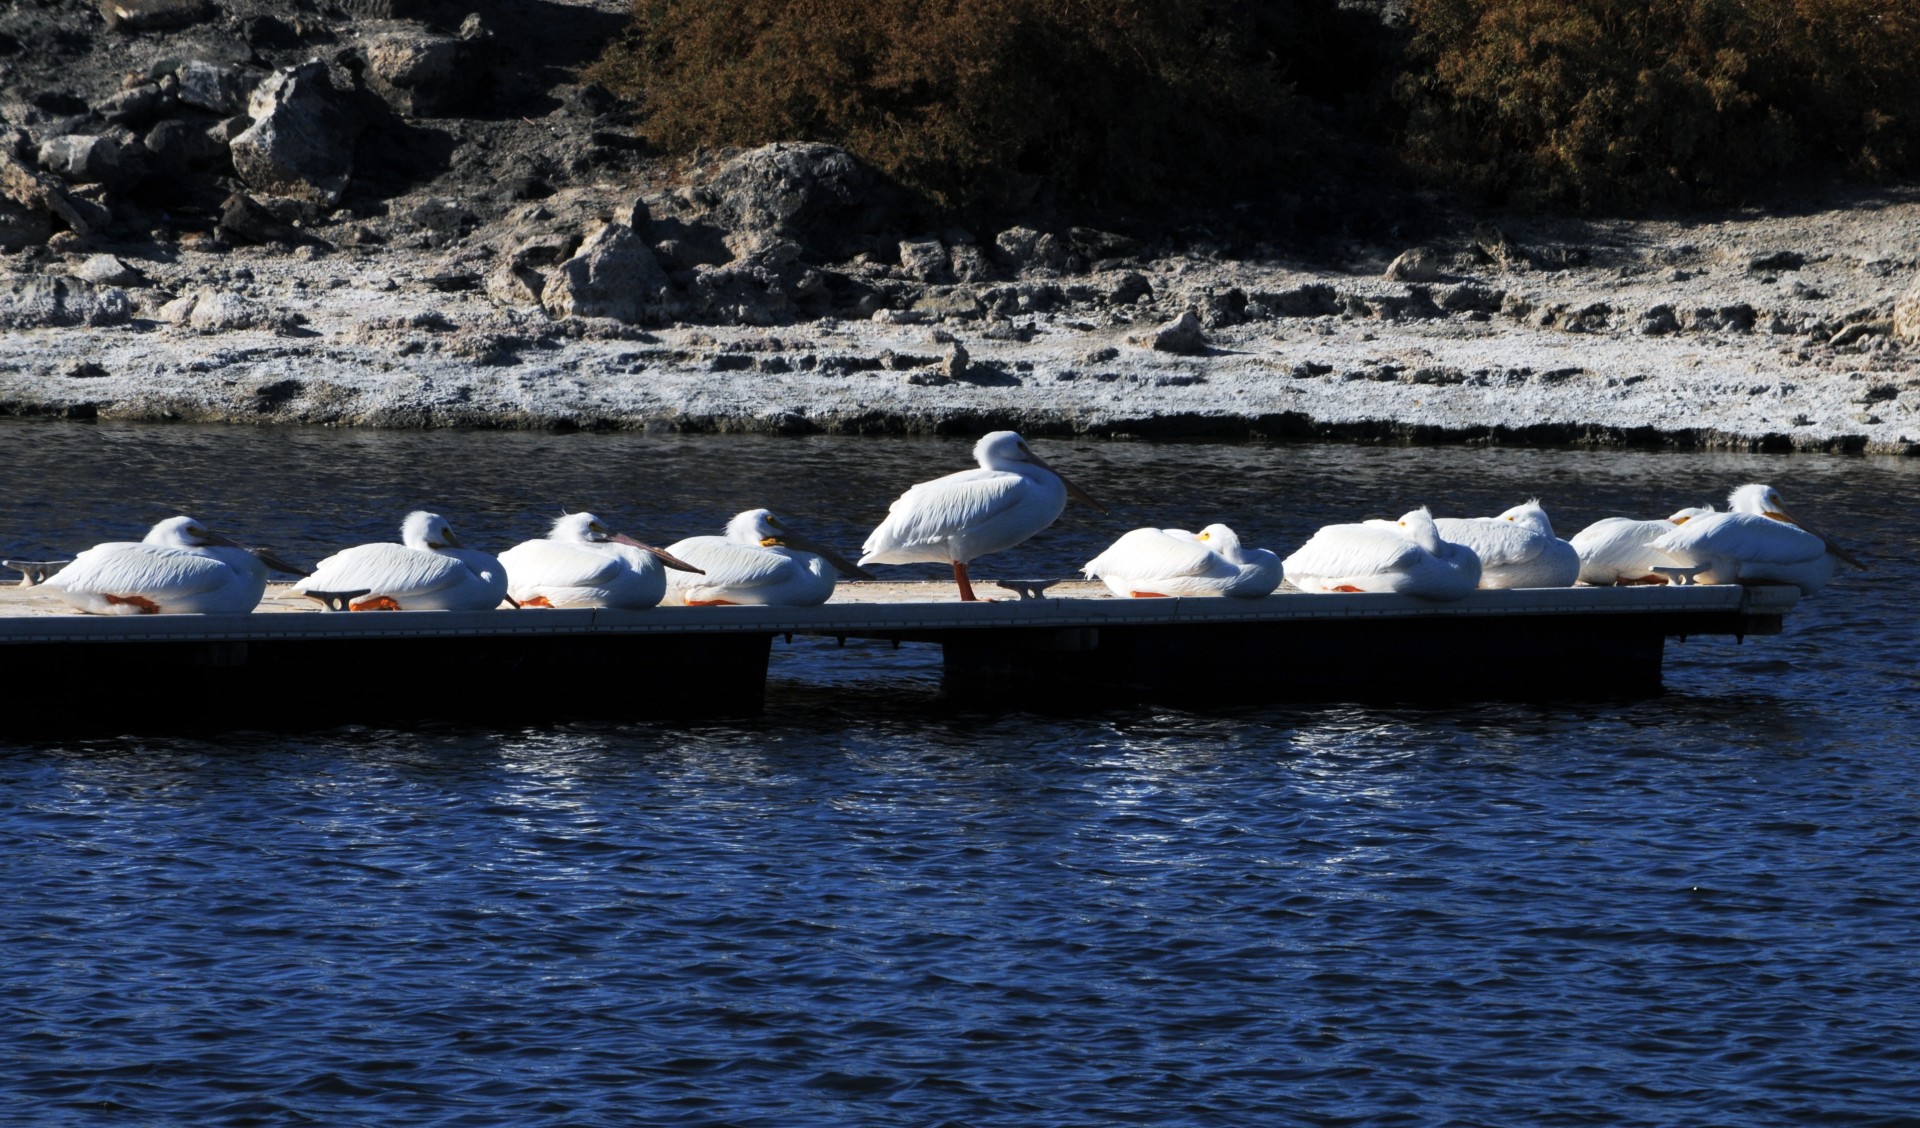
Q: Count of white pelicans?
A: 10